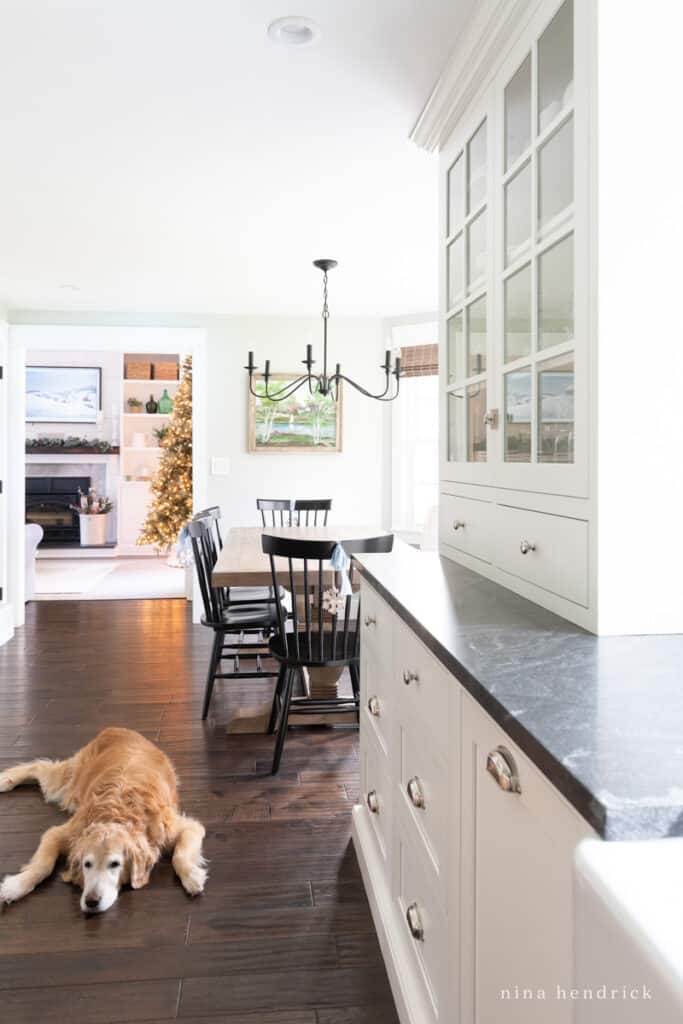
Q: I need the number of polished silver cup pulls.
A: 5